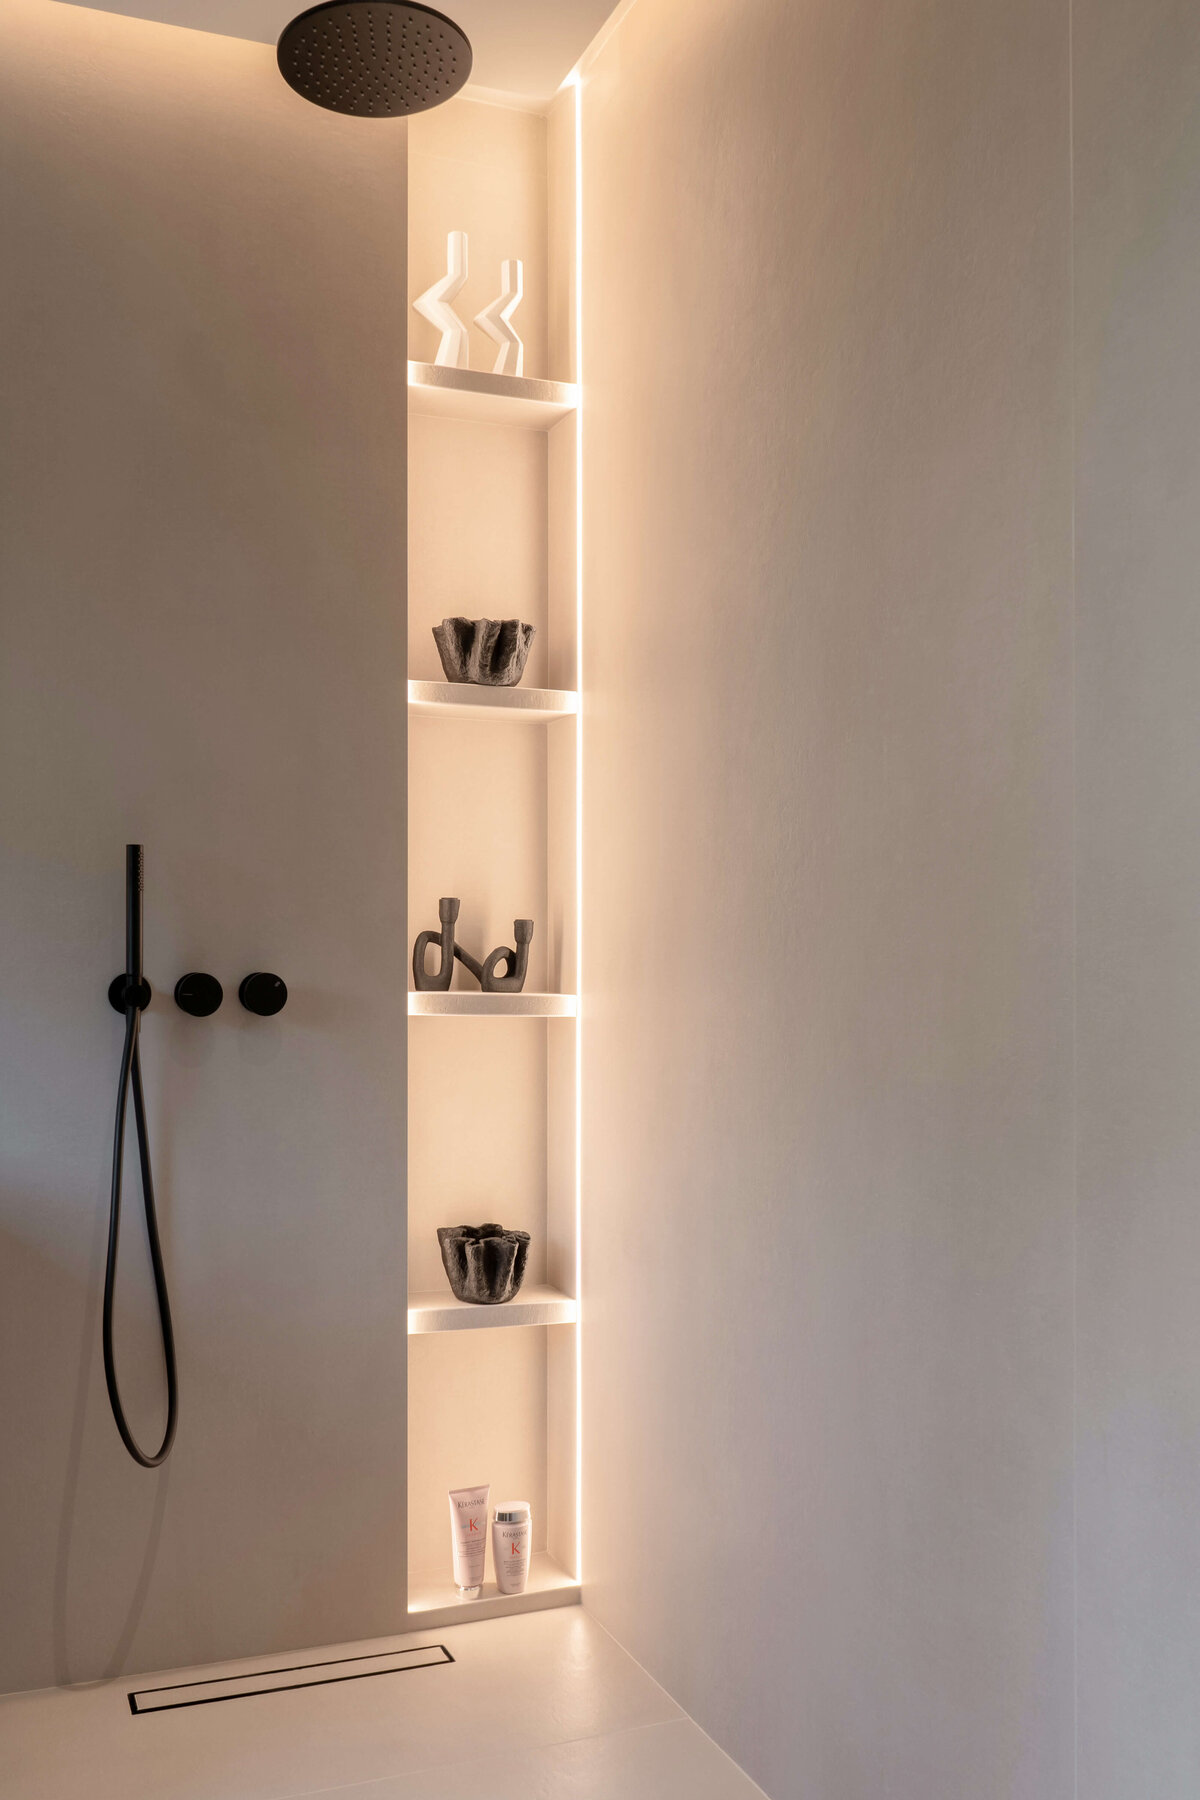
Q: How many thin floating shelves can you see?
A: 4